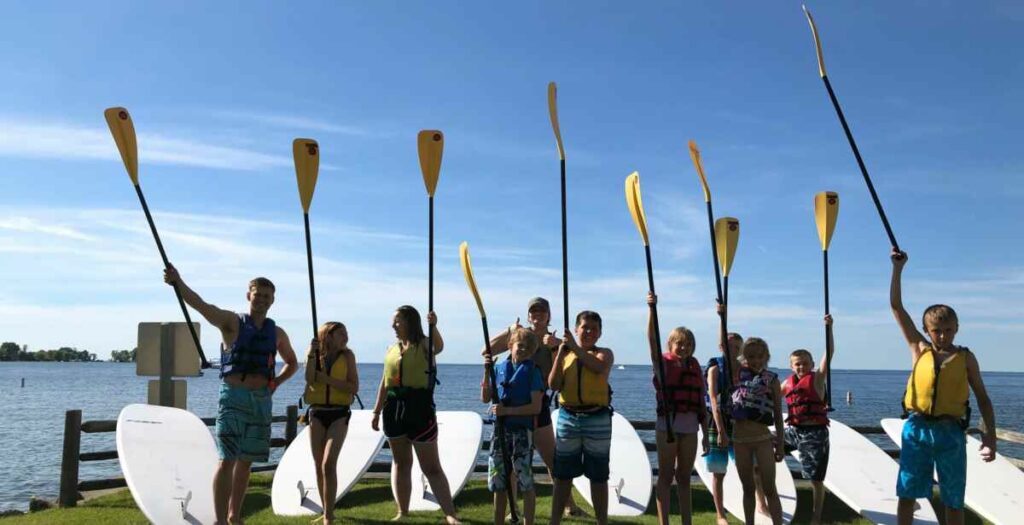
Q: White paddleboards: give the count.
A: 7